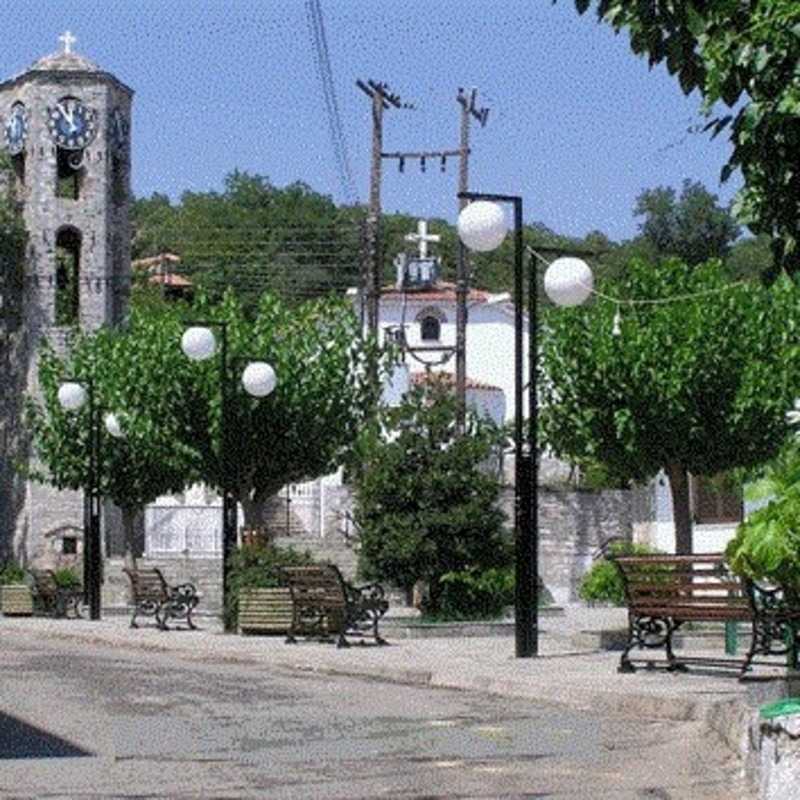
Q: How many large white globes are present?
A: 6